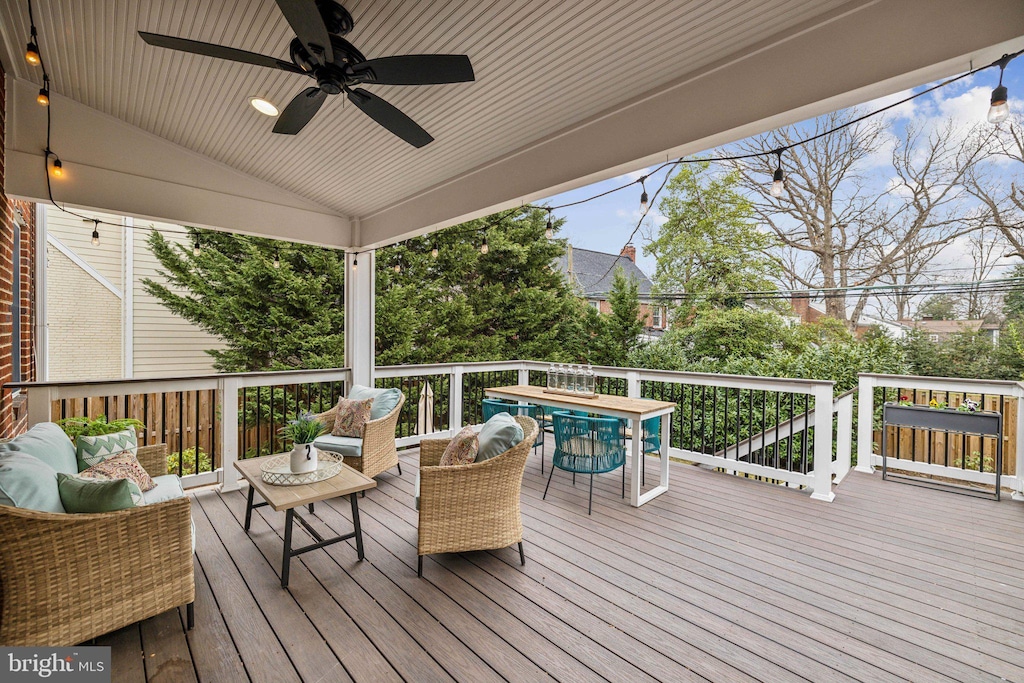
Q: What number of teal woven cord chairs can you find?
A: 4